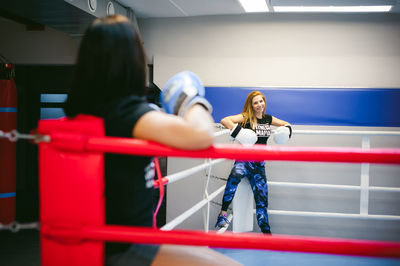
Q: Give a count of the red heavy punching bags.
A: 1